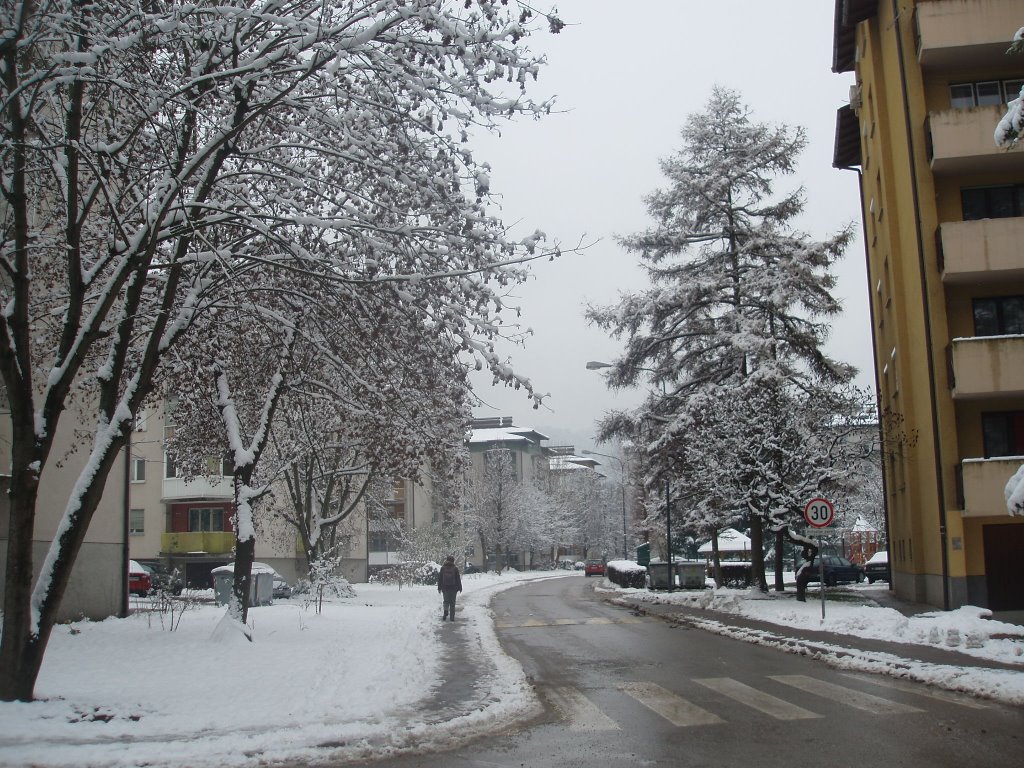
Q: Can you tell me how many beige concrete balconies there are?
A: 5